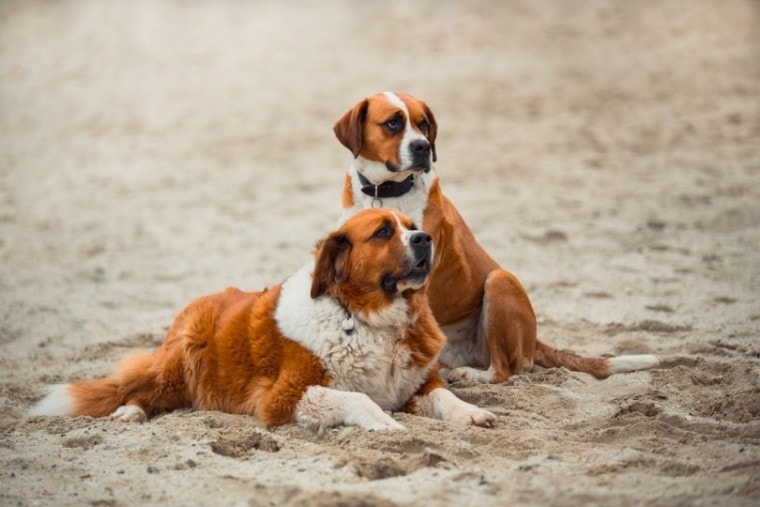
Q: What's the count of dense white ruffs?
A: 1